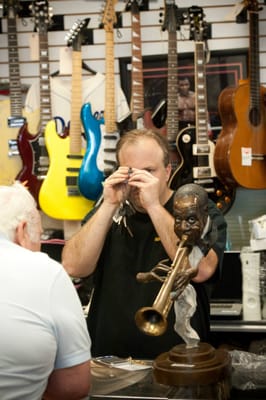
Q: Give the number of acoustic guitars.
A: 1